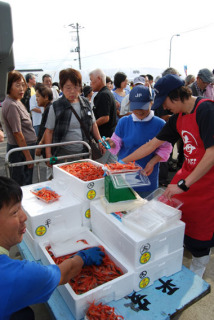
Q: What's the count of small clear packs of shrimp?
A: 2